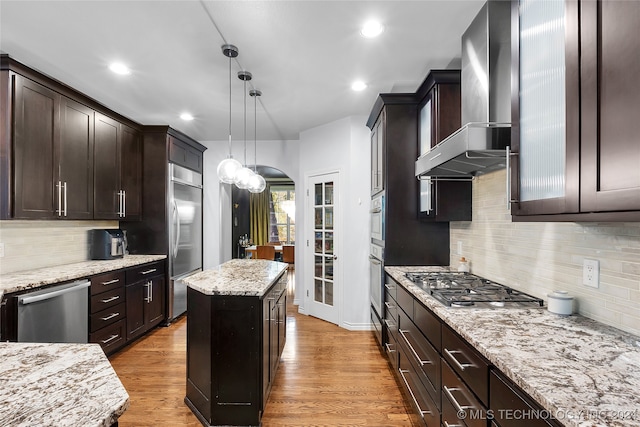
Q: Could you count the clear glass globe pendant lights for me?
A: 3